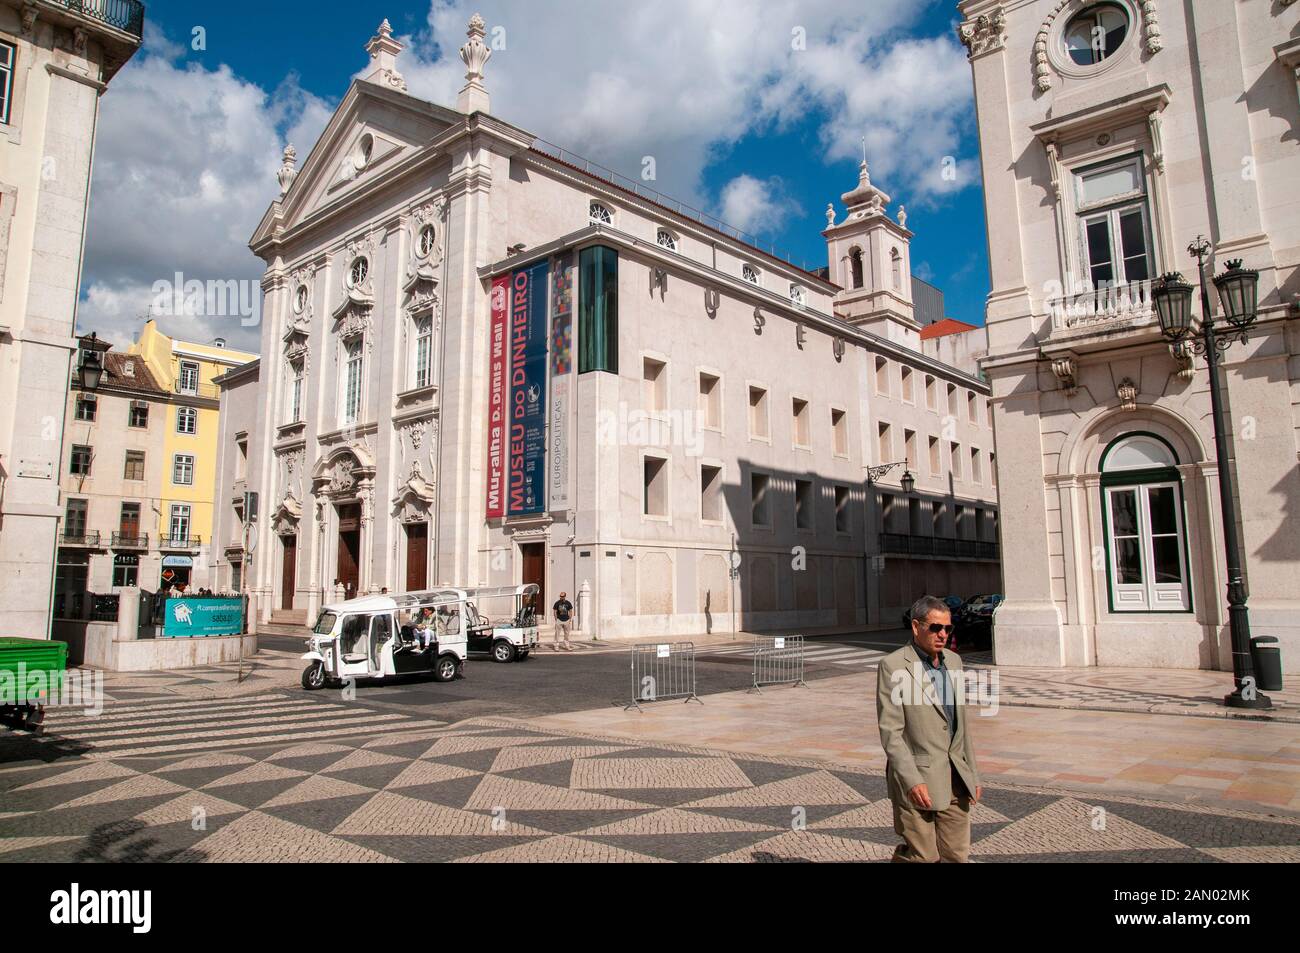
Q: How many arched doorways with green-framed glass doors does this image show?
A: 1